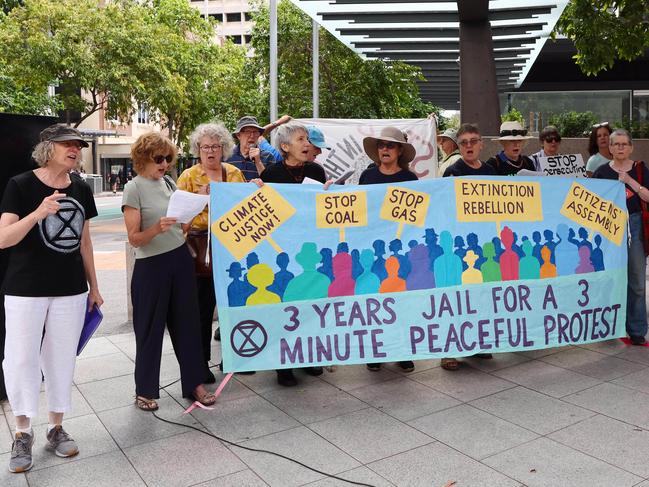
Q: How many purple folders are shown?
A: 1